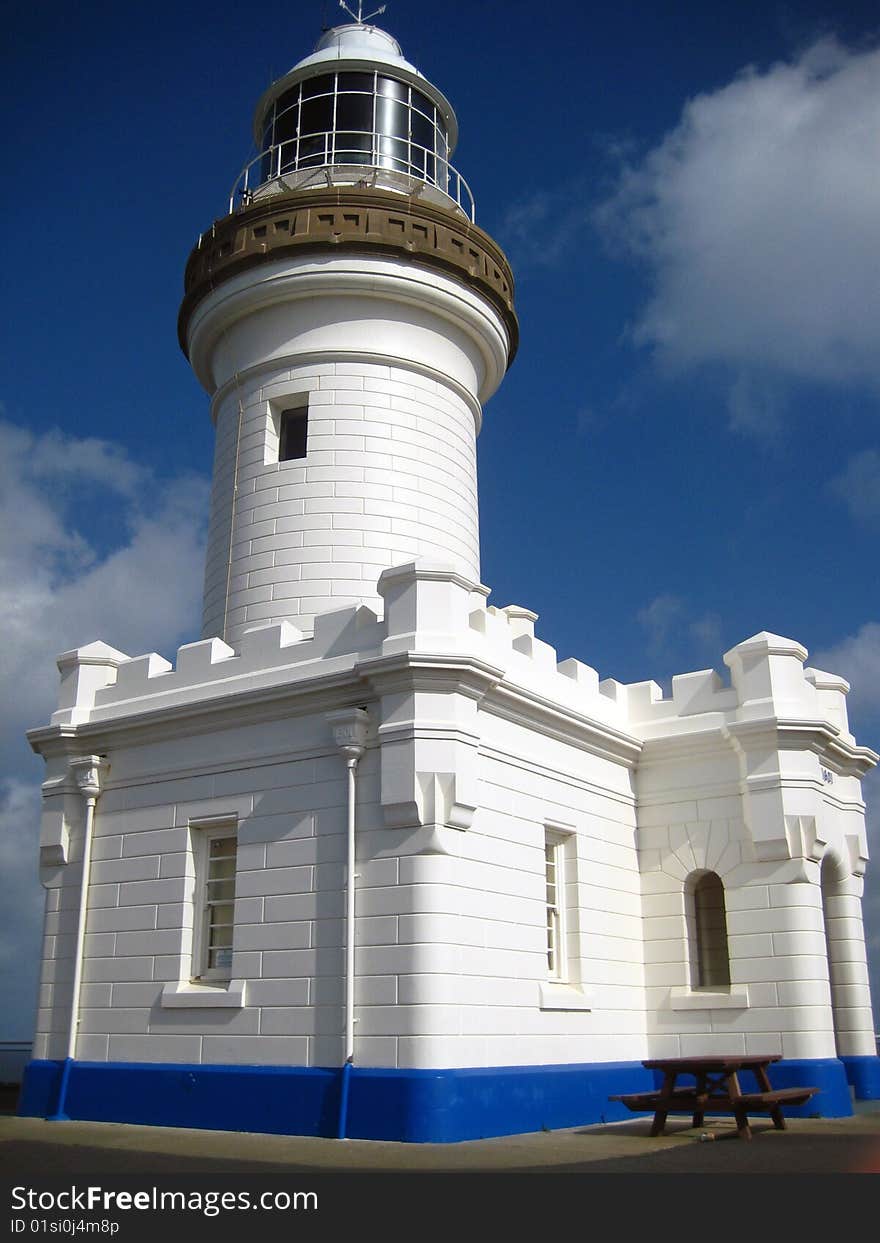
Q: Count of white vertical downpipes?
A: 2